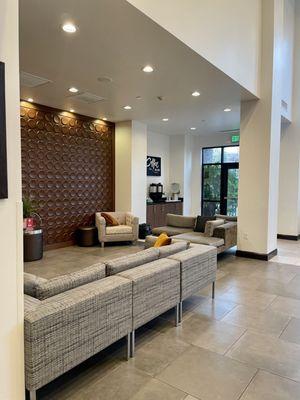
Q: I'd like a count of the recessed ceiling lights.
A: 11